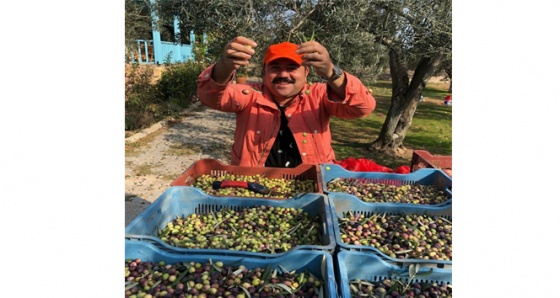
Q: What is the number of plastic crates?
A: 7